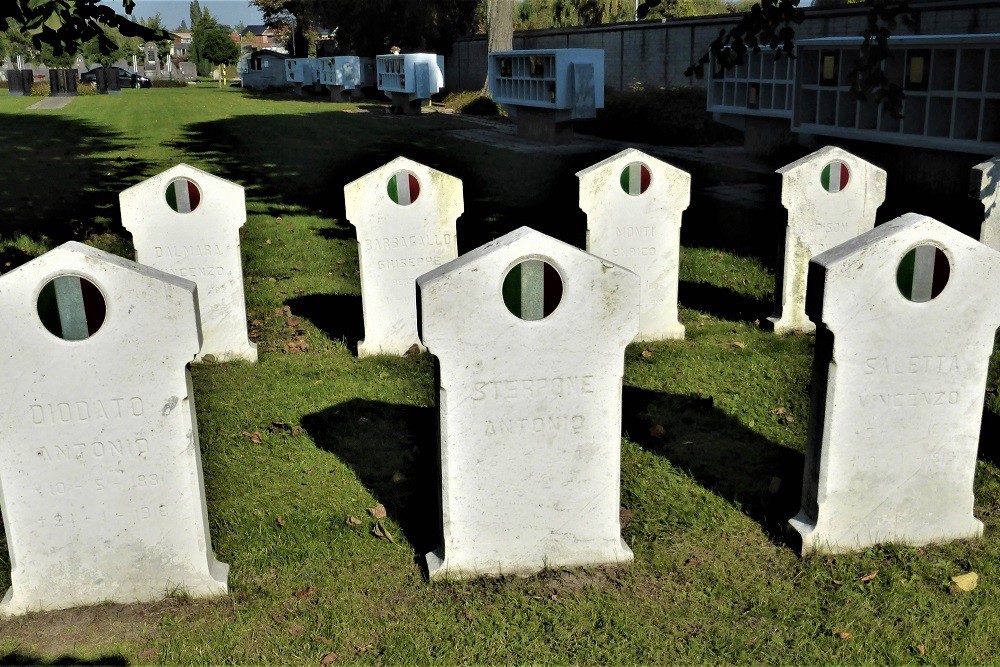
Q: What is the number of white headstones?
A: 8